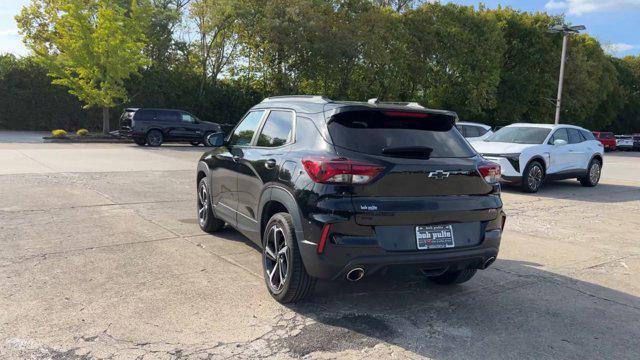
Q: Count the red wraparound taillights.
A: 2